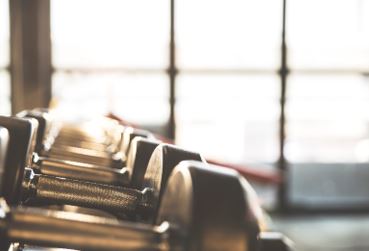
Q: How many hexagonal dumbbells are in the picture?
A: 0